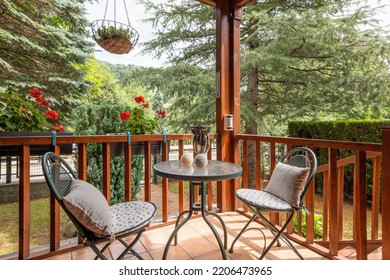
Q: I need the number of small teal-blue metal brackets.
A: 3